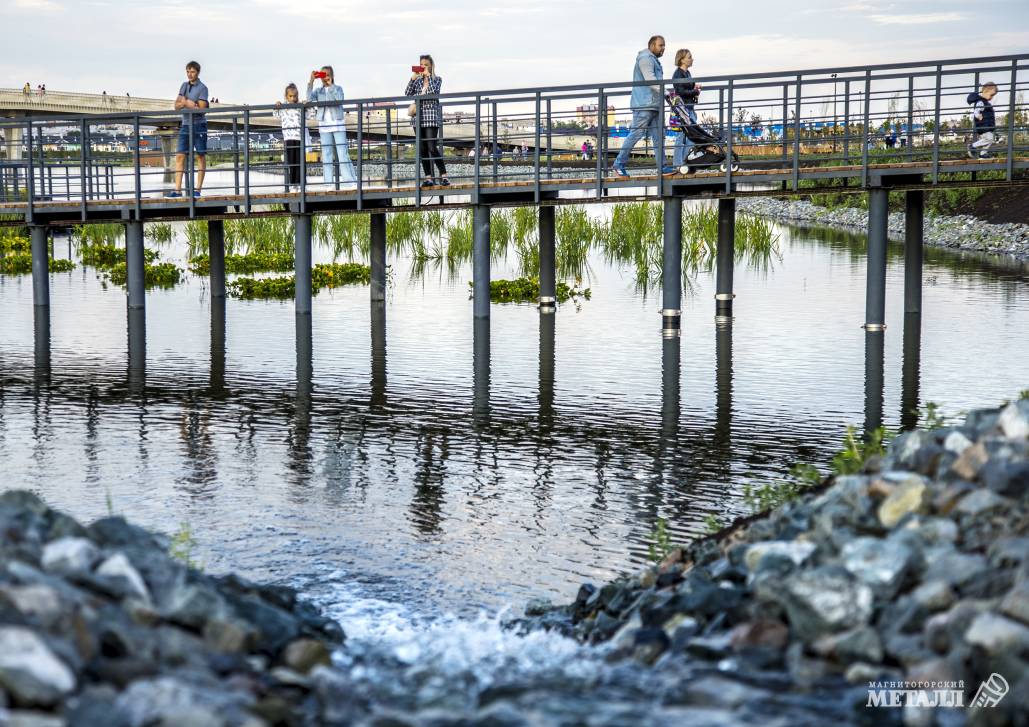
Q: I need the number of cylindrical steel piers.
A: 11